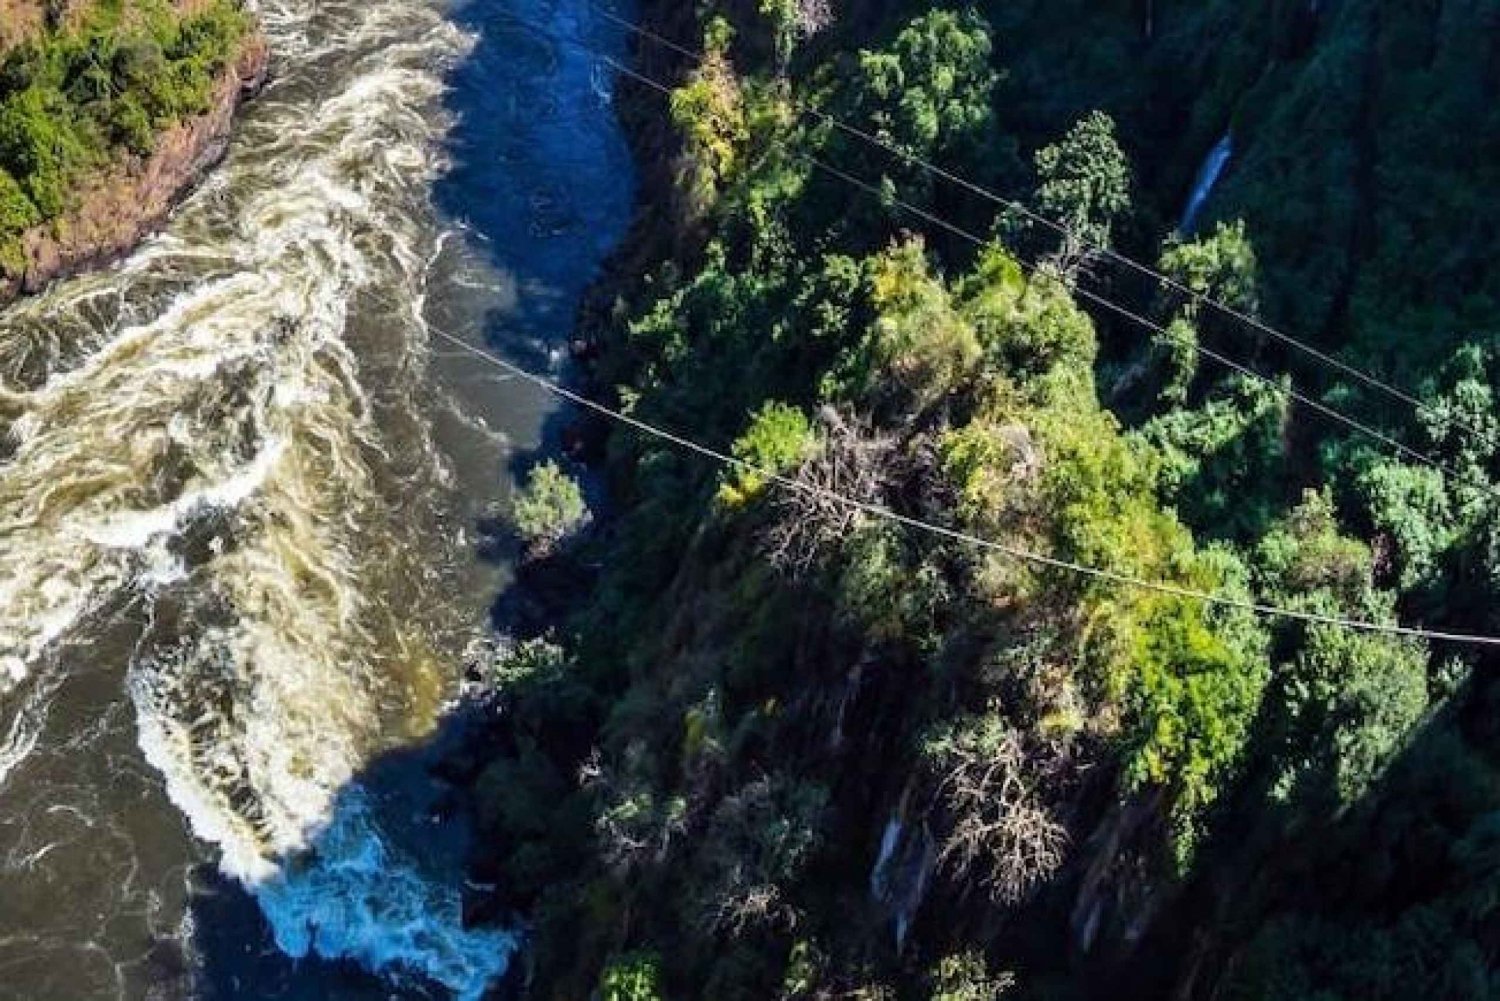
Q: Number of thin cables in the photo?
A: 3